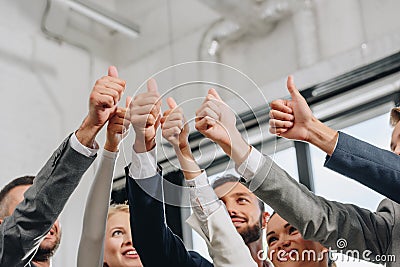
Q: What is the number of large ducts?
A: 2